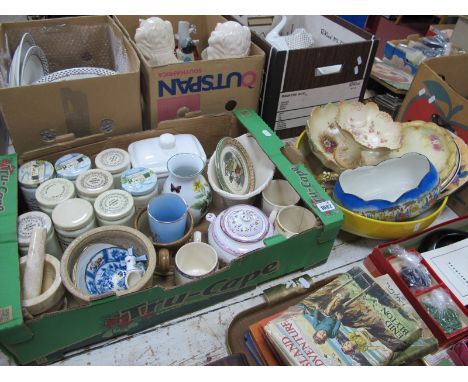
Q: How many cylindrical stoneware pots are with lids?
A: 9